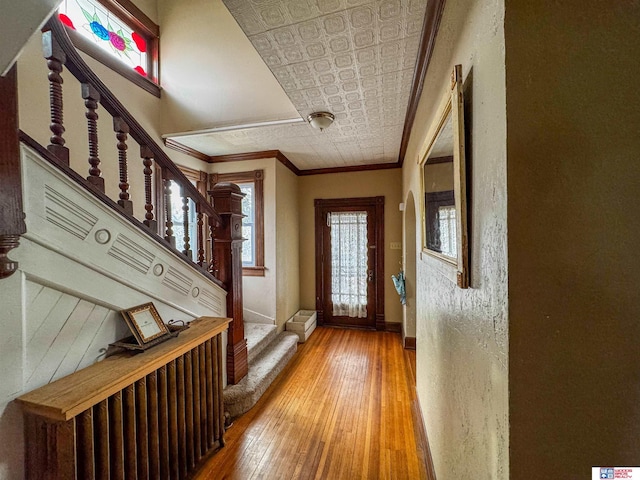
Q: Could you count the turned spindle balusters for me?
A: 8